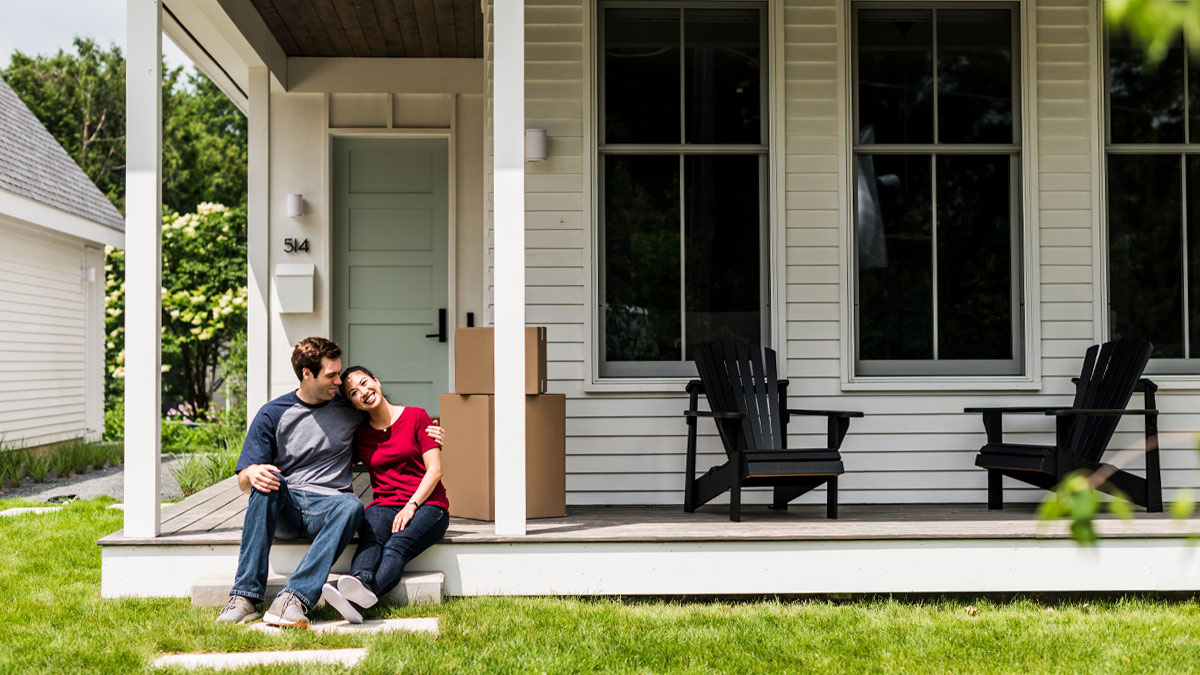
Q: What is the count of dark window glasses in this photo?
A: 12